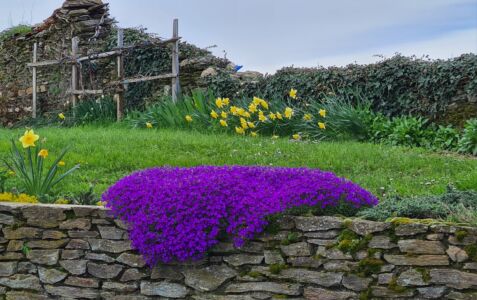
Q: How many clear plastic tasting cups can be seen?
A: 0